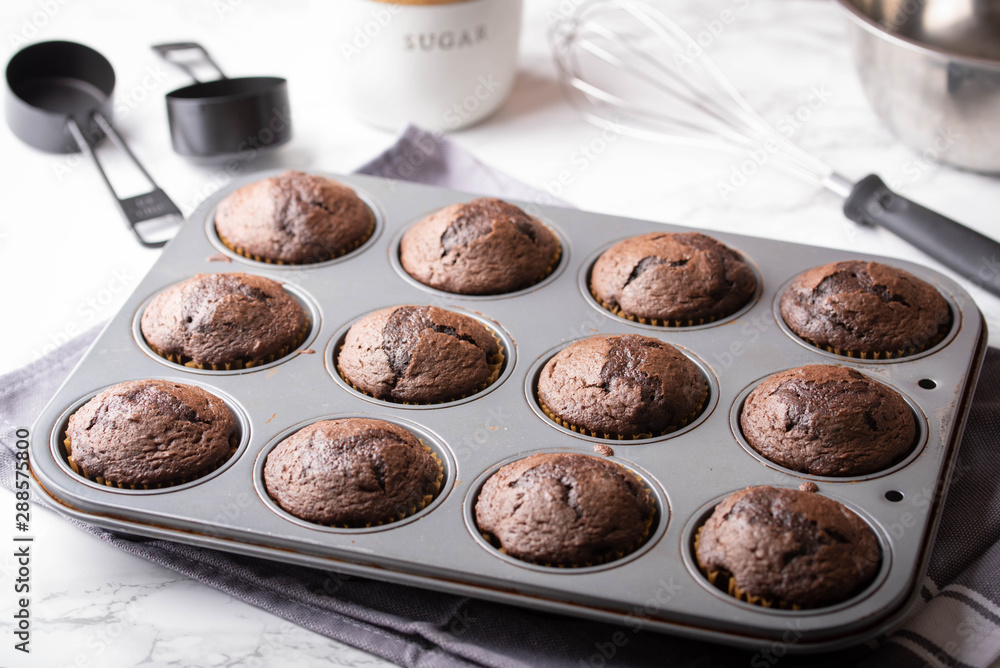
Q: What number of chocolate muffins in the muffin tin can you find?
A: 12